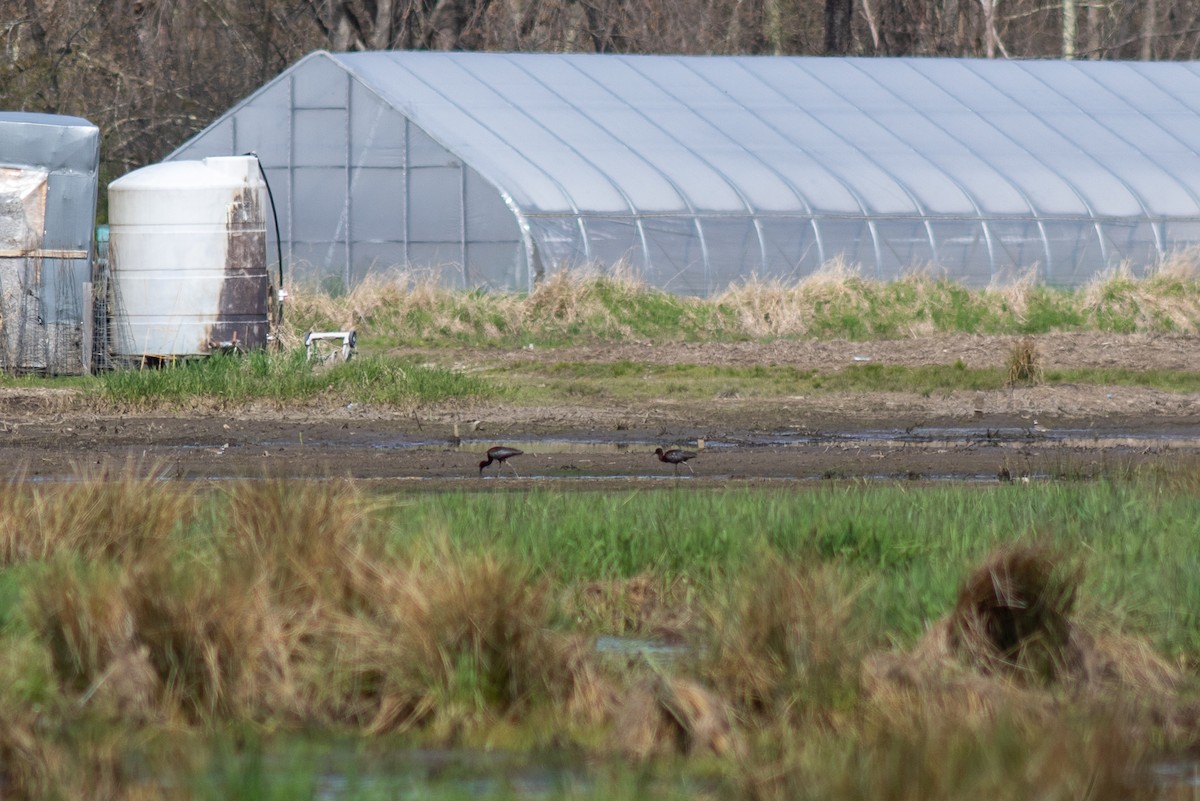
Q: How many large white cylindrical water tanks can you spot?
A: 1